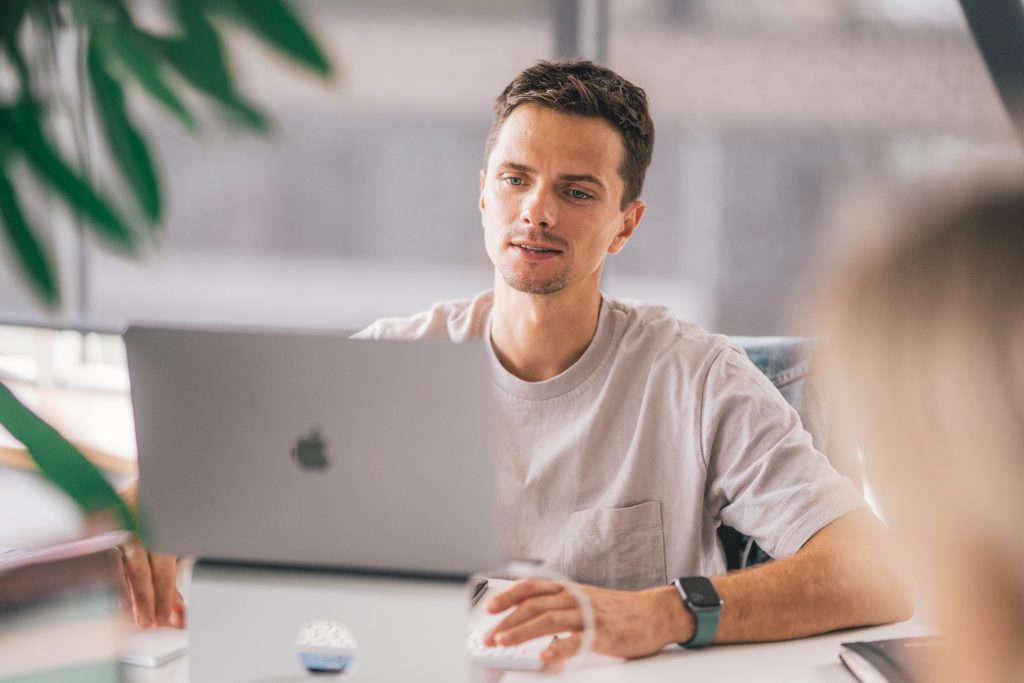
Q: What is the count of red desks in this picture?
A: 0